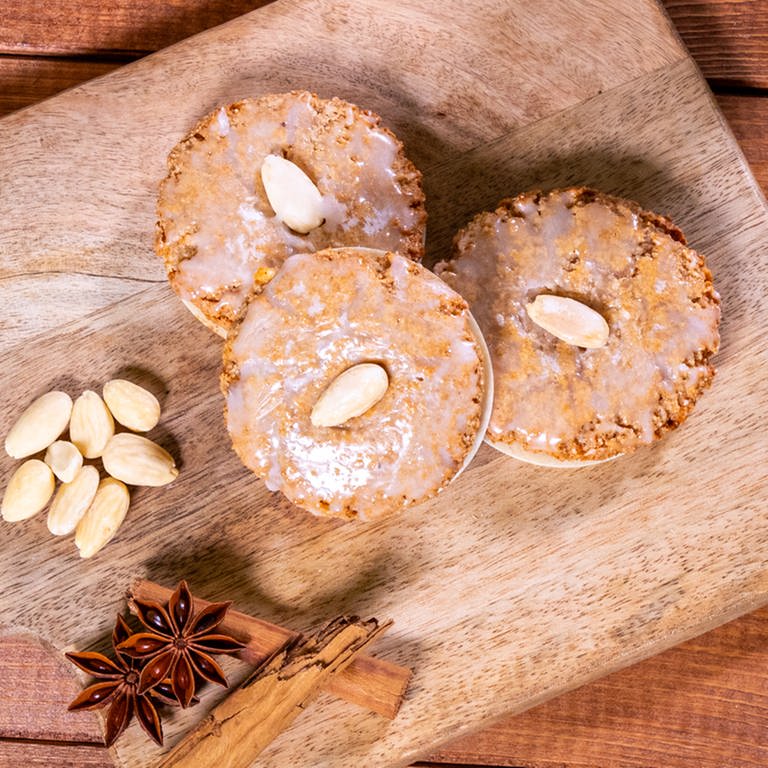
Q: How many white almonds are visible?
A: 11